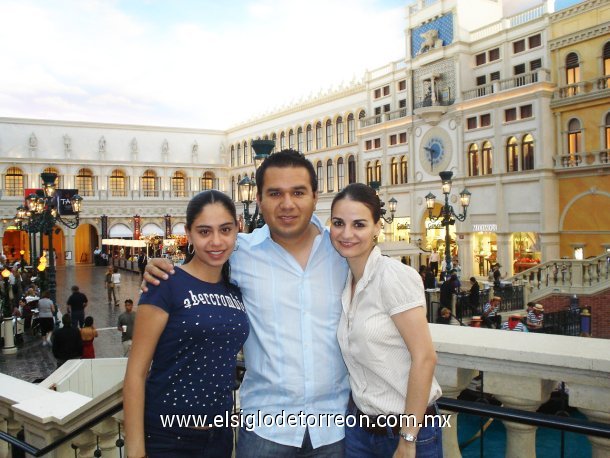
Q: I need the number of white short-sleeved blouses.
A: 1